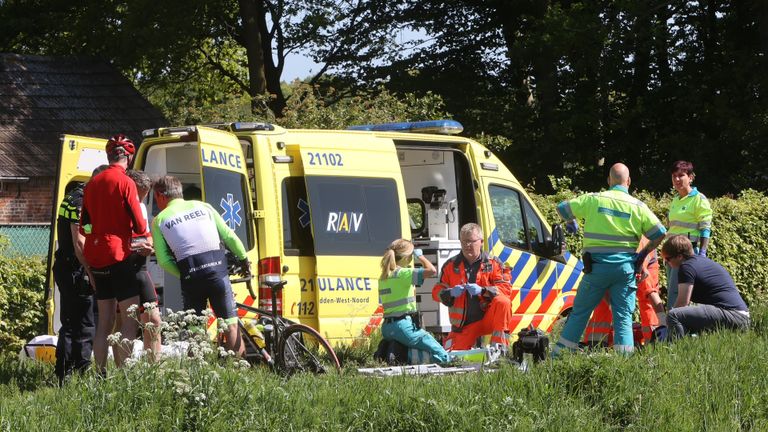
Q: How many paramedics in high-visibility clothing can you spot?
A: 5